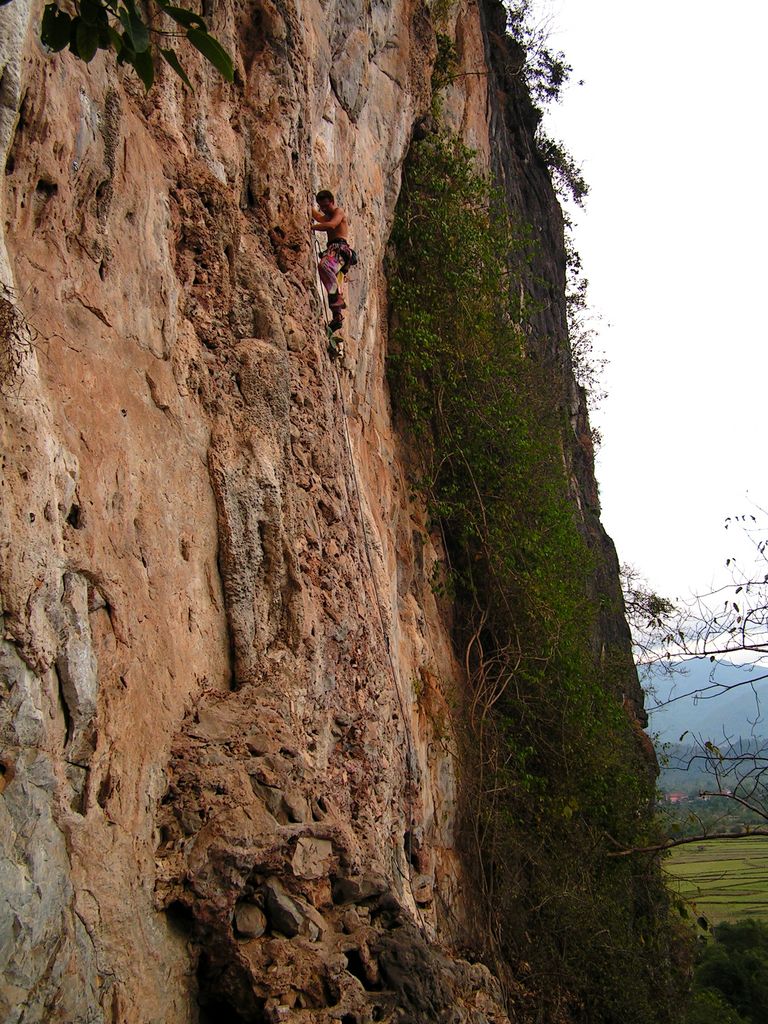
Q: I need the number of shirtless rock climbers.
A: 1